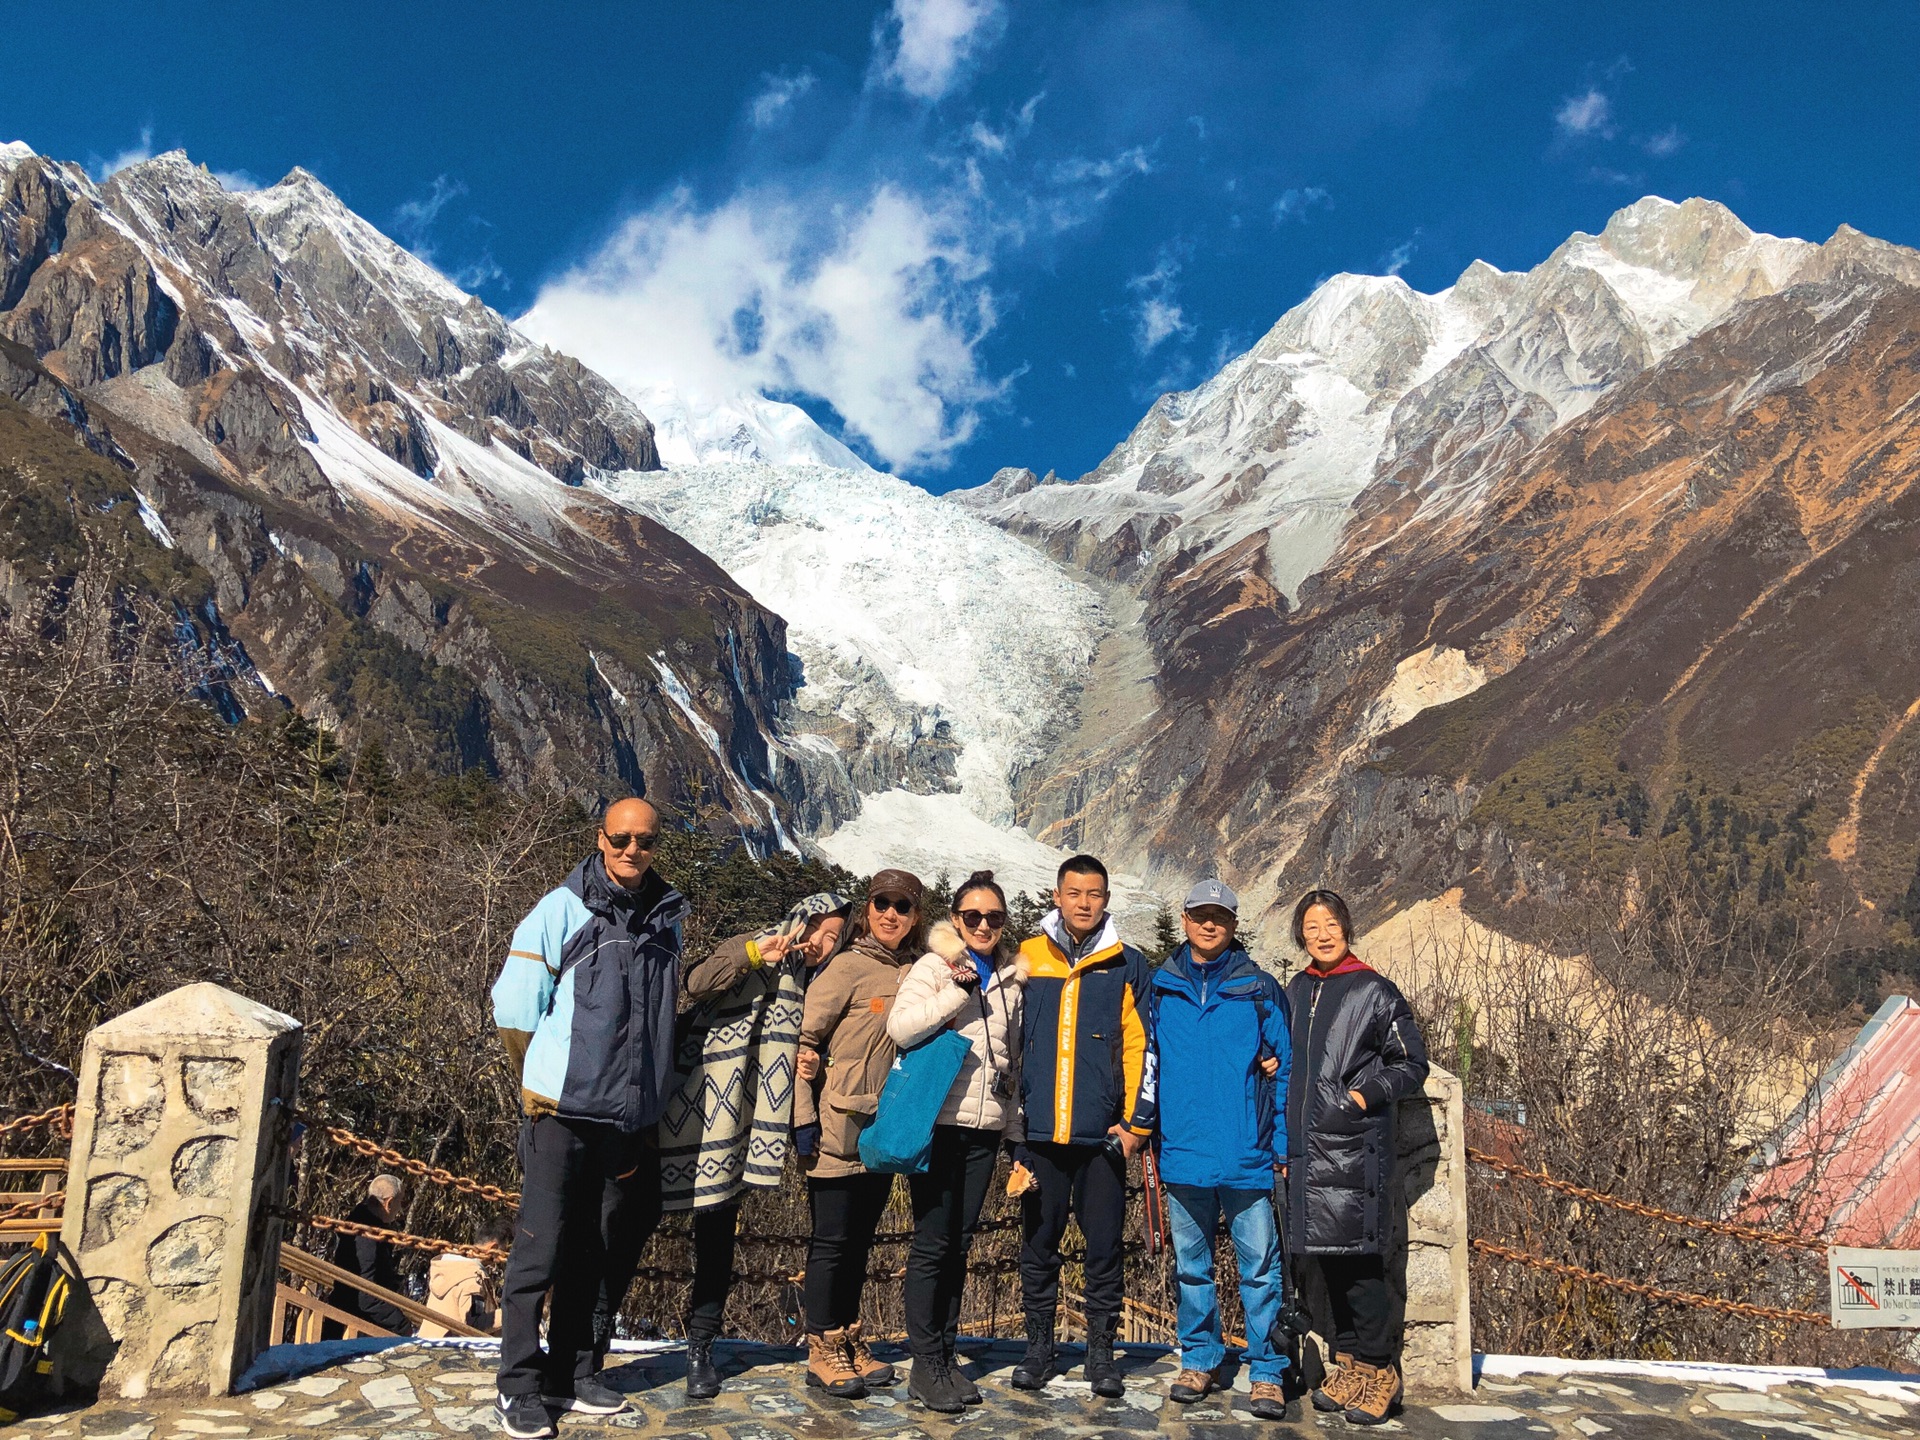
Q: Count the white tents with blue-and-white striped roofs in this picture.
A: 0